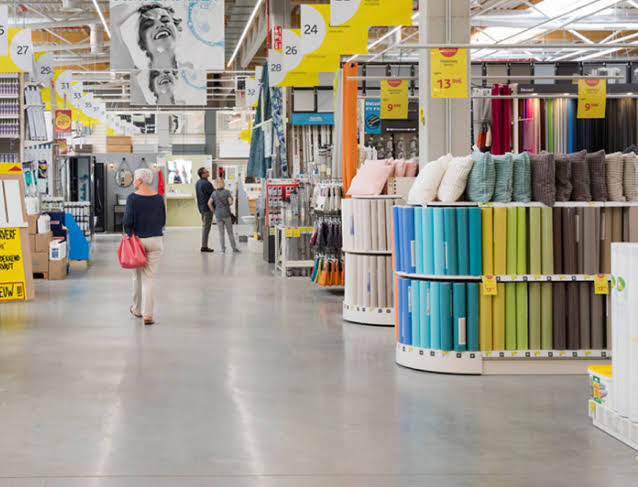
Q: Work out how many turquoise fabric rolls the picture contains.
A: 12